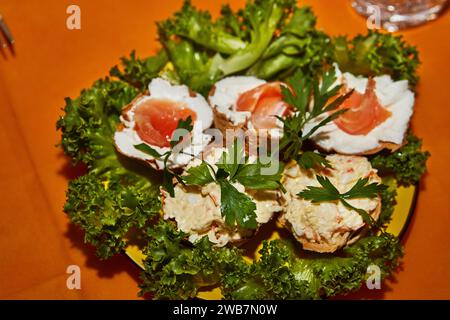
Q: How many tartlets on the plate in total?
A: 5